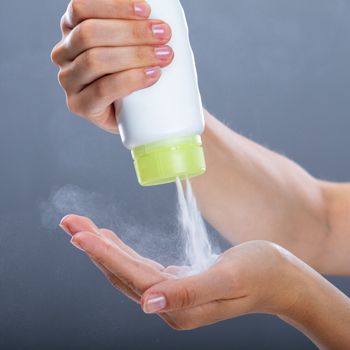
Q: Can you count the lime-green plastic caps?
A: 1